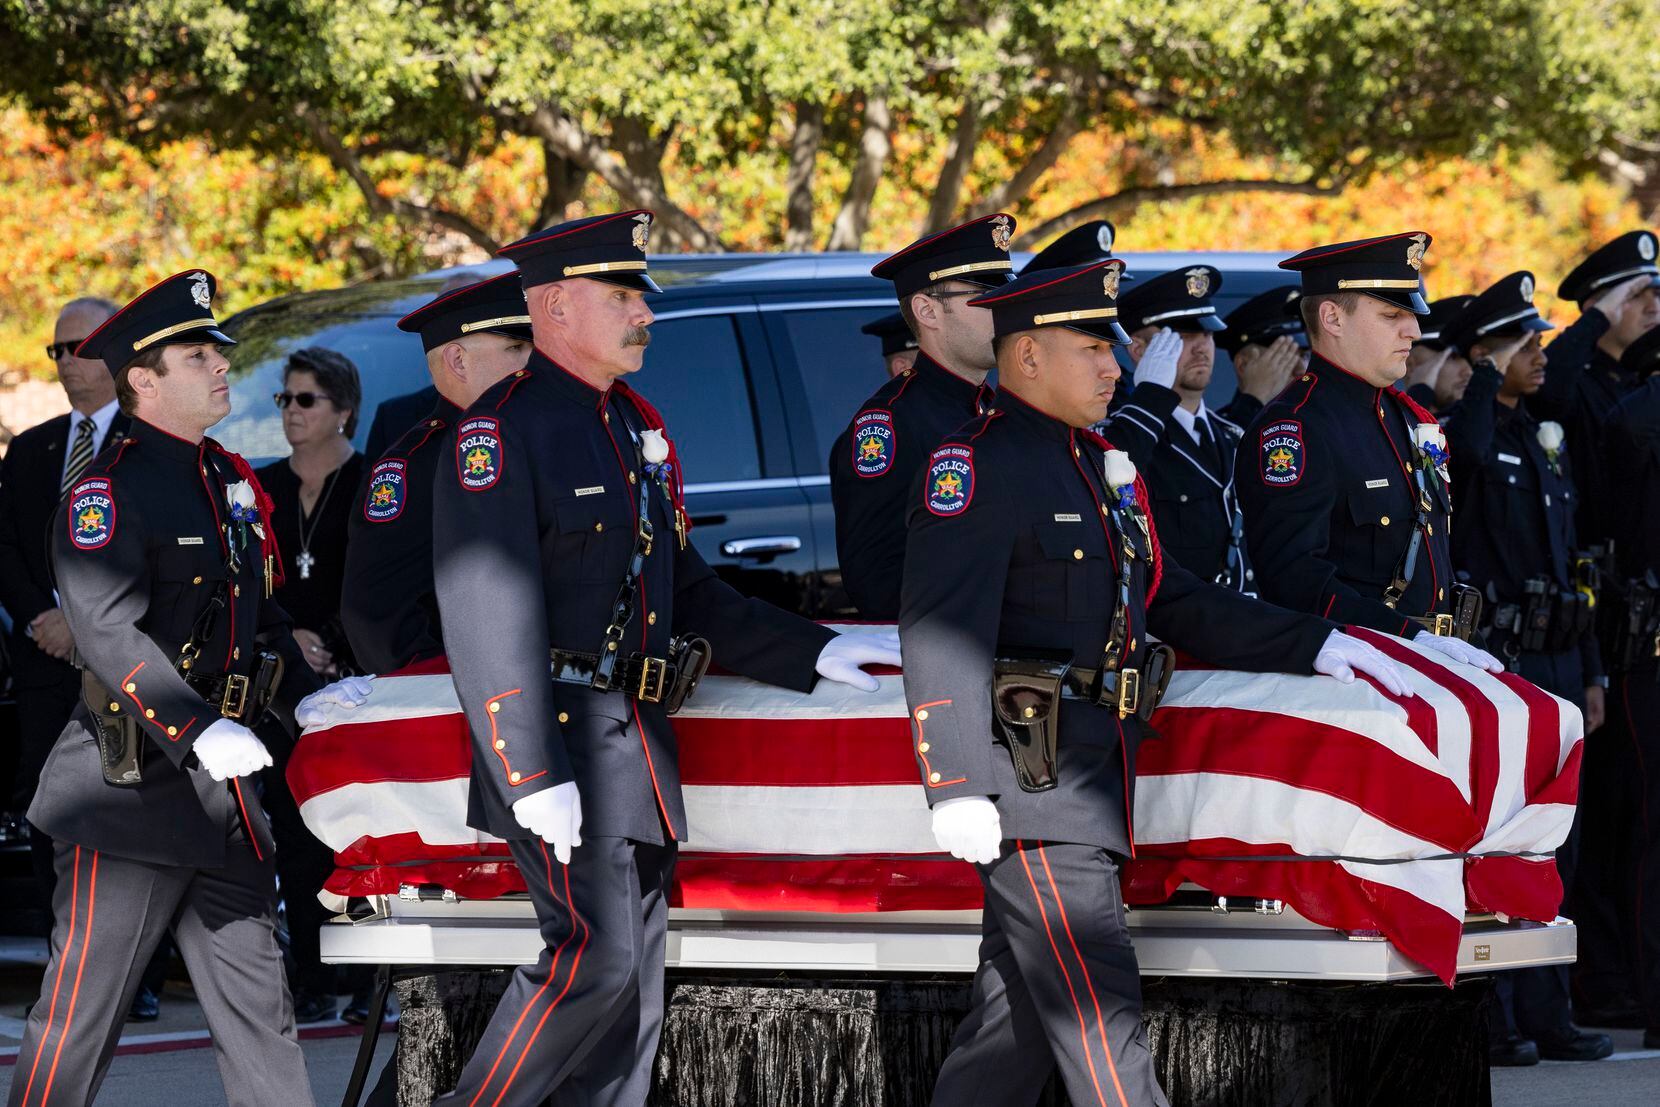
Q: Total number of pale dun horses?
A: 0